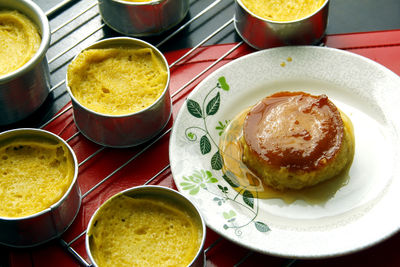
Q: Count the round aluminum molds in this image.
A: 6